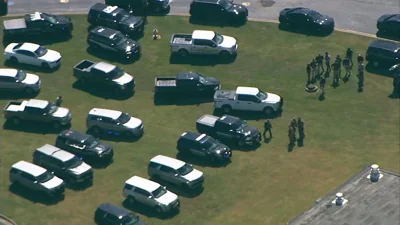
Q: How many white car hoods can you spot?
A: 11